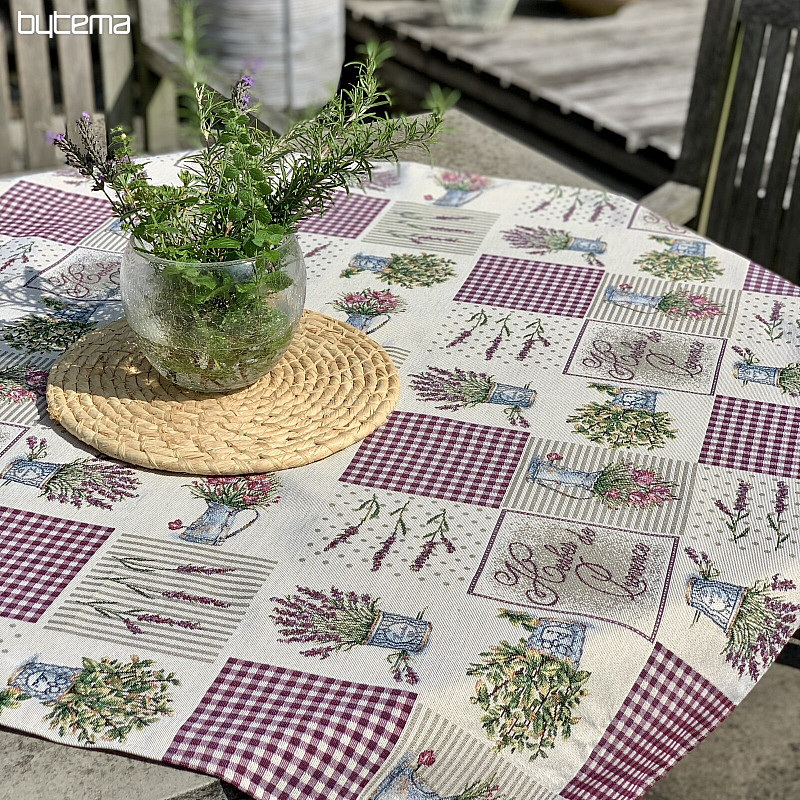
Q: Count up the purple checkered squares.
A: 9